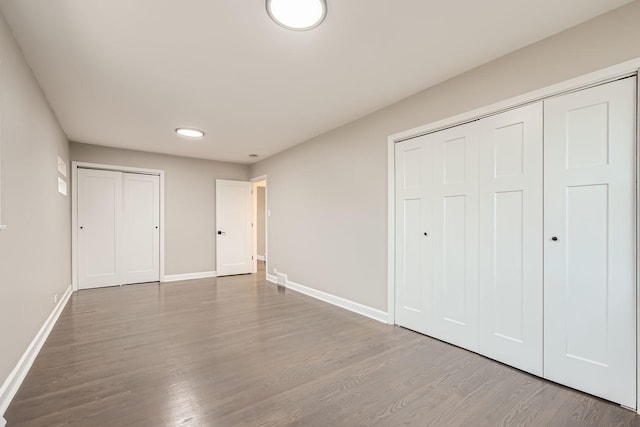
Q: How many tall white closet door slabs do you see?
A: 6